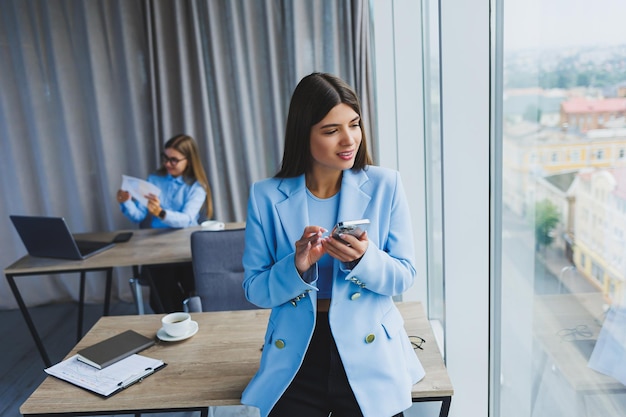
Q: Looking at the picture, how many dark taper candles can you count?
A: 0